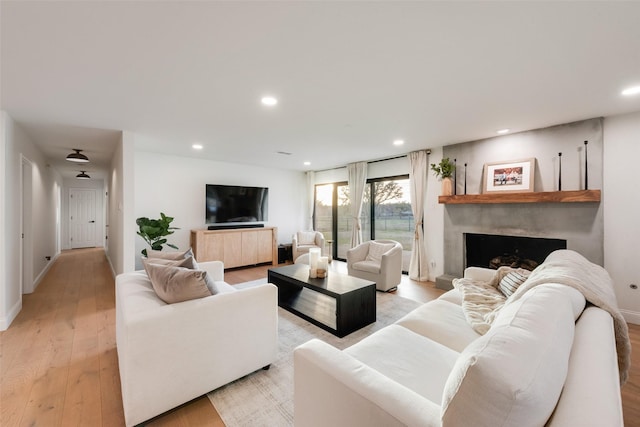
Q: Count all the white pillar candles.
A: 2